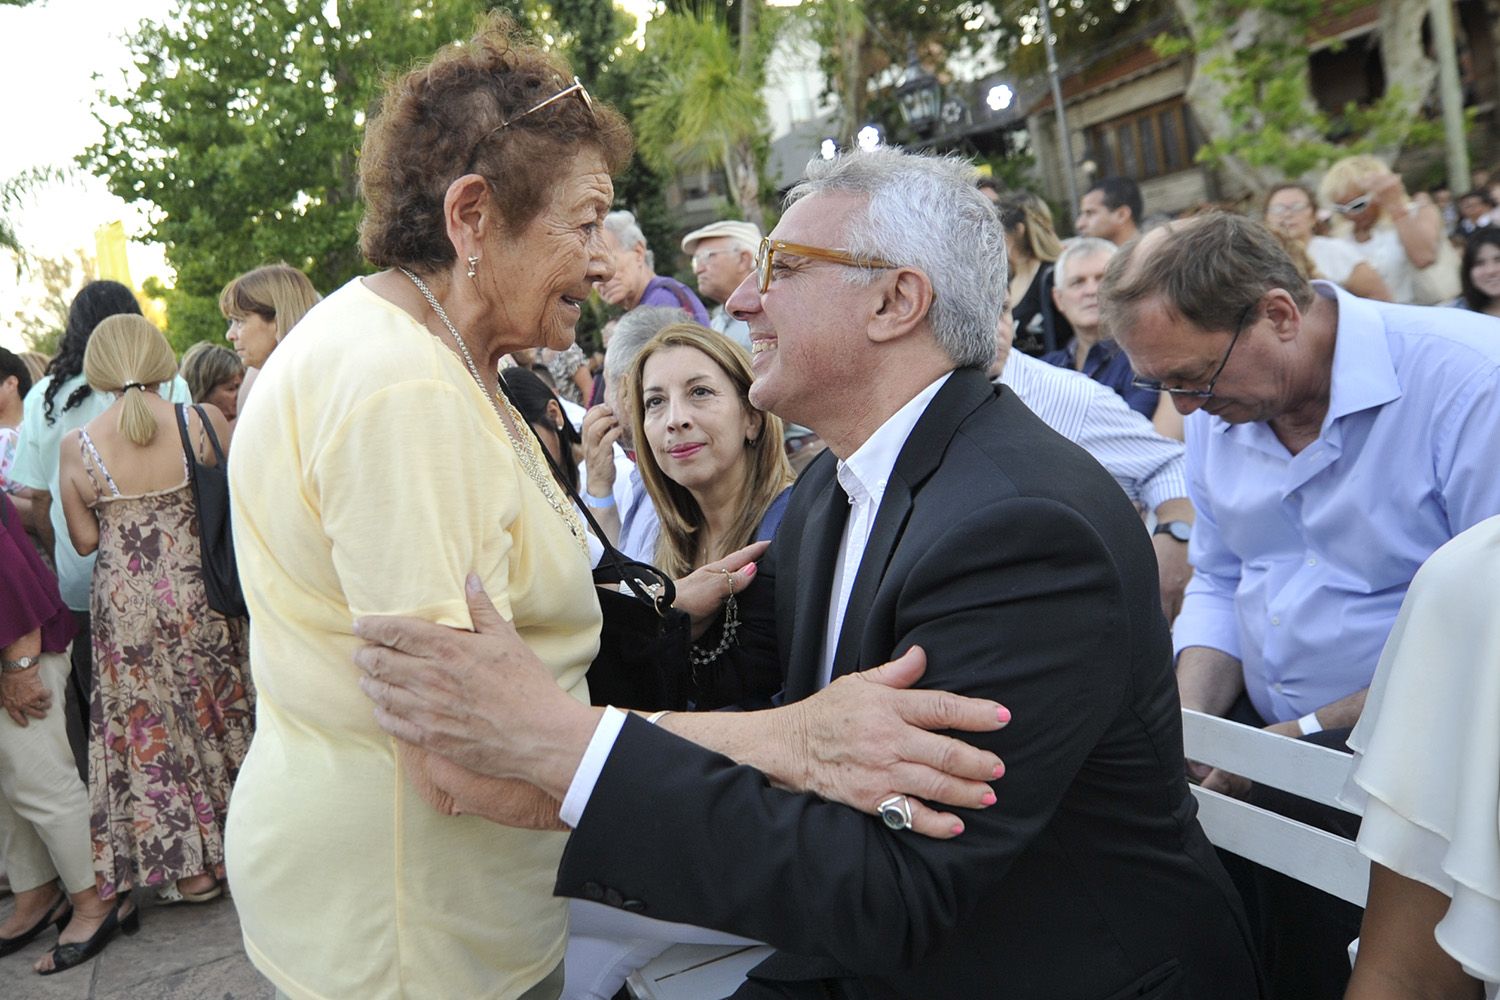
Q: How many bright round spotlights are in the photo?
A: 3